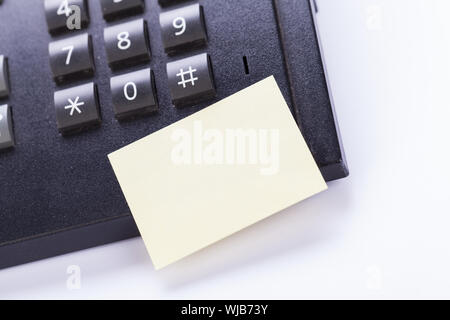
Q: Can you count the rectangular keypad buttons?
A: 11